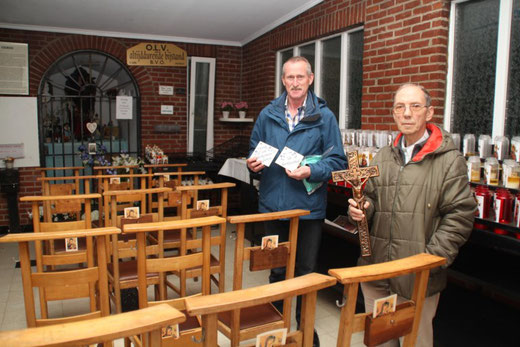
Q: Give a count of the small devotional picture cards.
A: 9